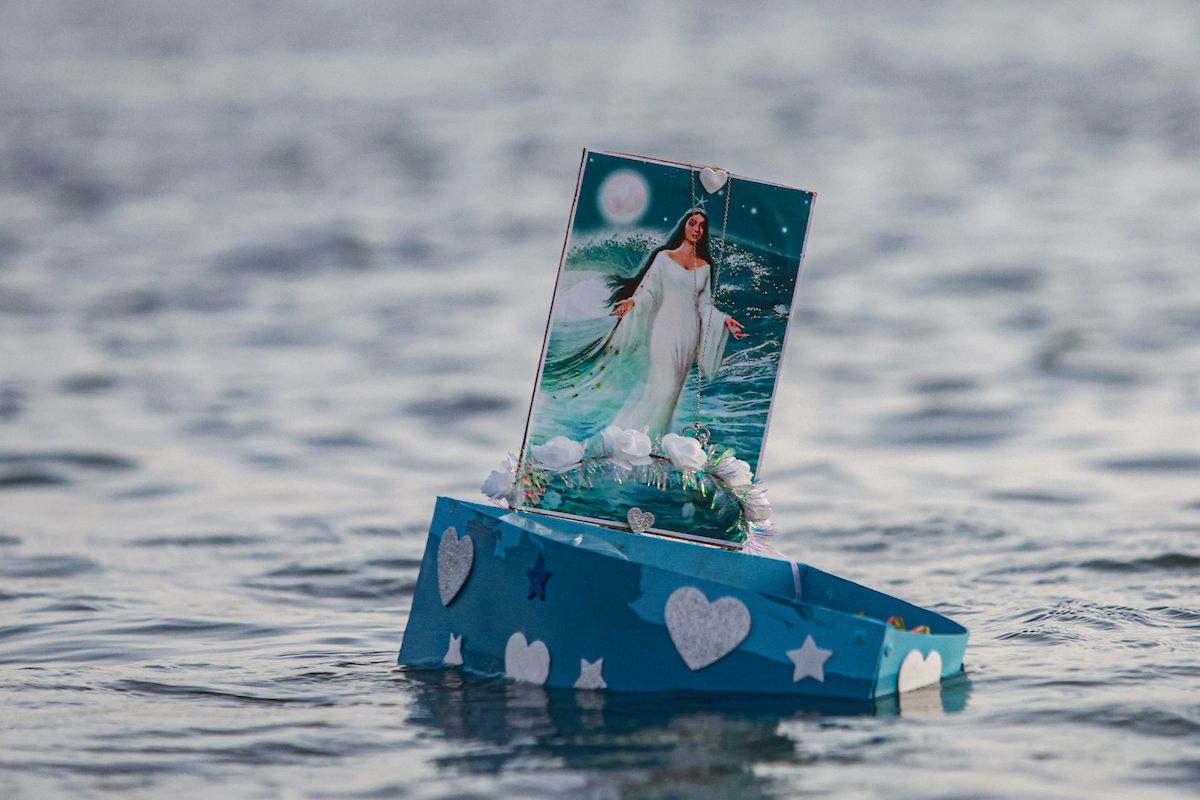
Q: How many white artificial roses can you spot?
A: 6